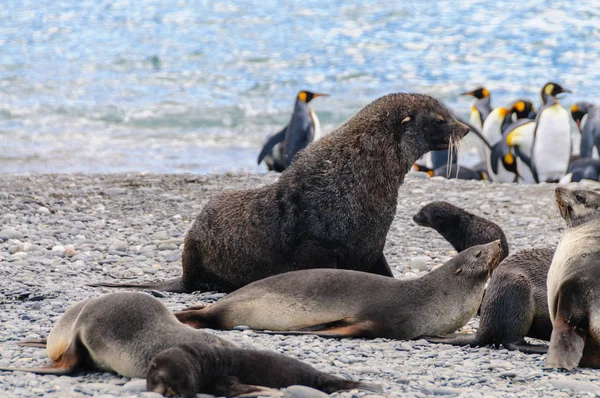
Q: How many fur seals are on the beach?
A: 7